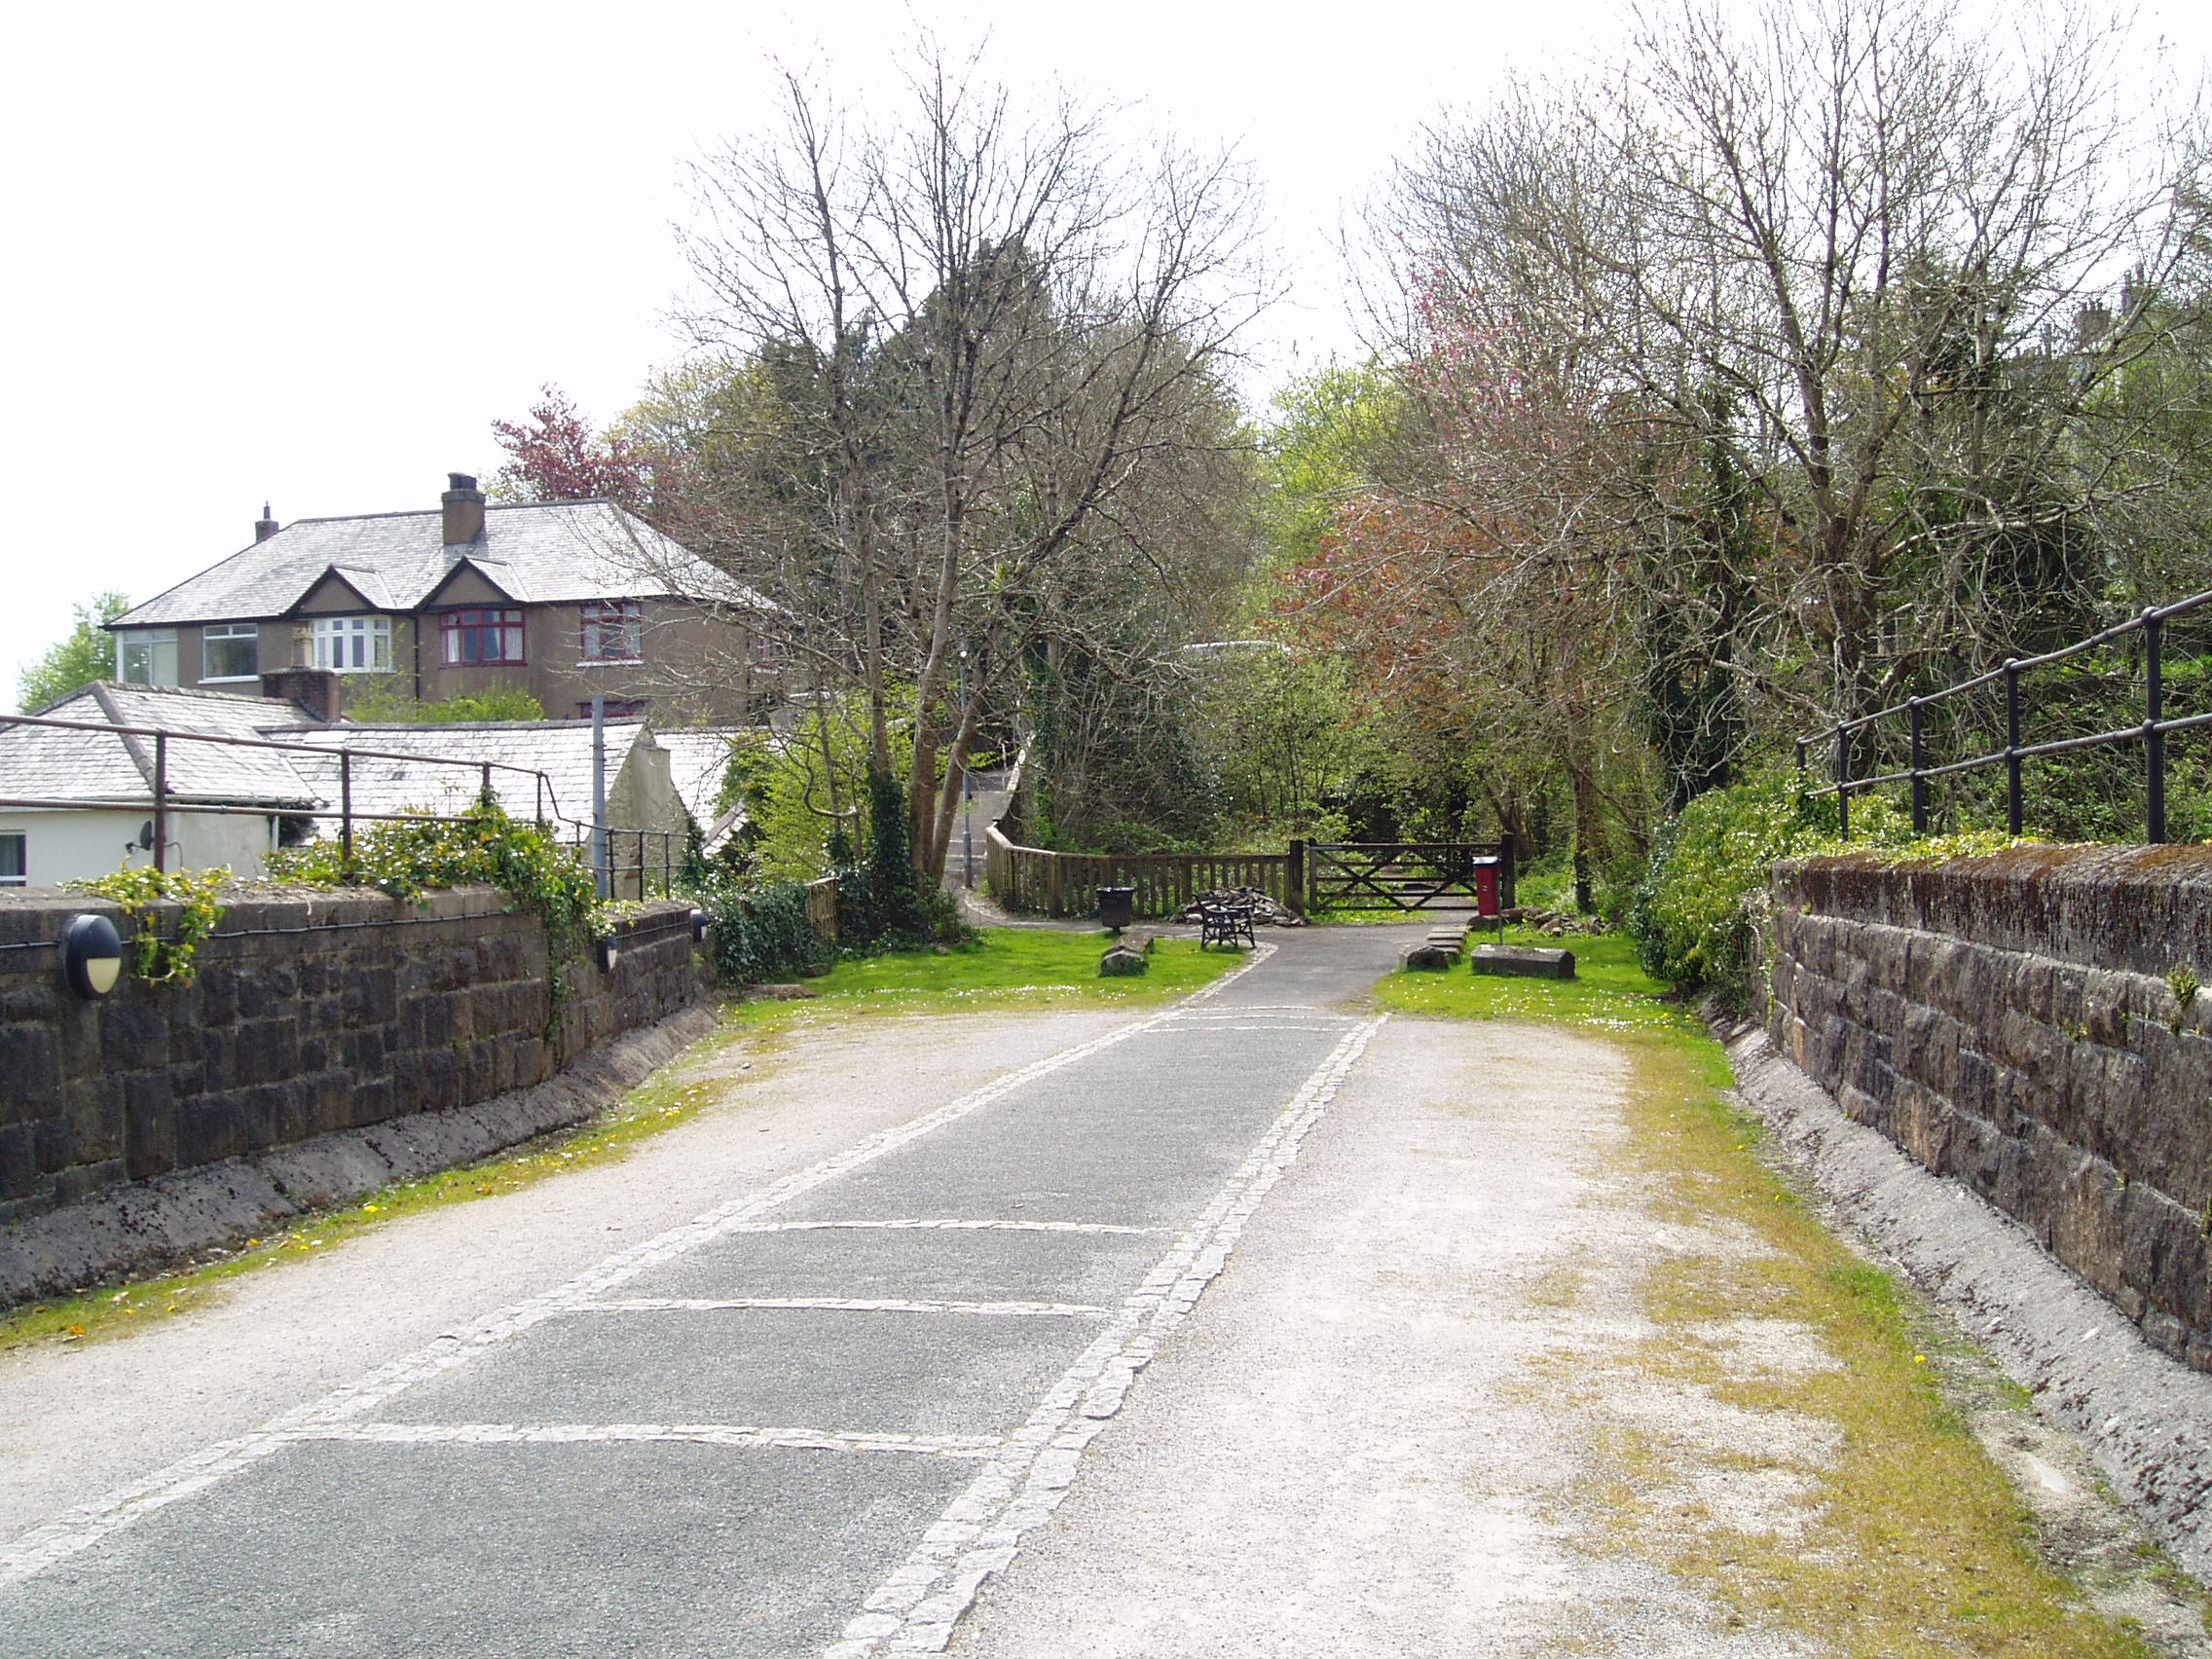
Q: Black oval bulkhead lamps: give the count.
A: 3